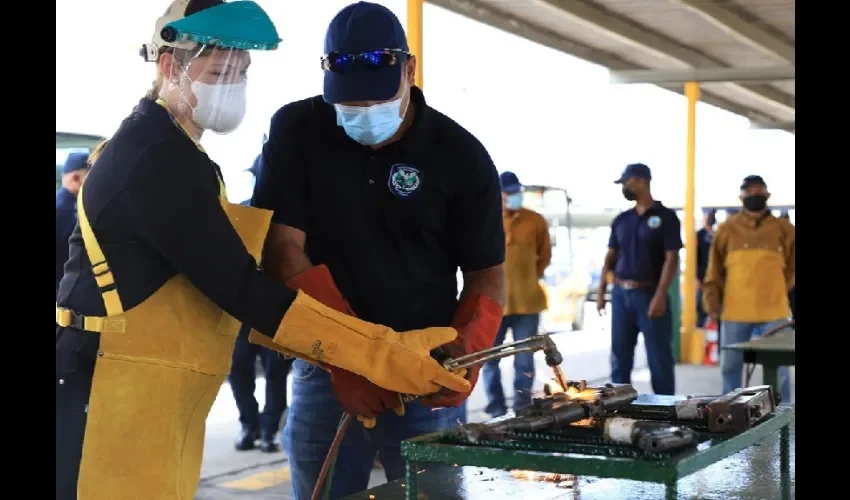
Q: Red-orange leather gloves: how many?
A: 2